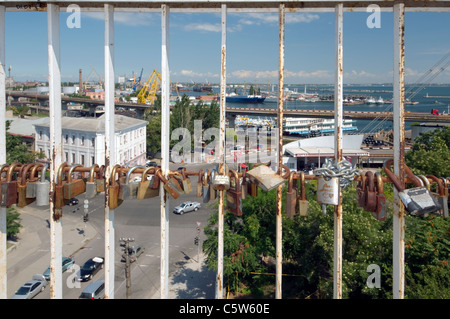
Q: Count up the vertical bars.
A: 8